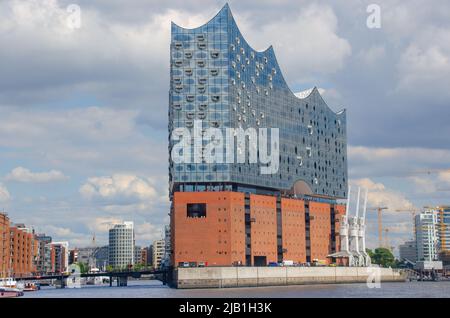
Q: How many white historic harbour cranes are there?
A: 3